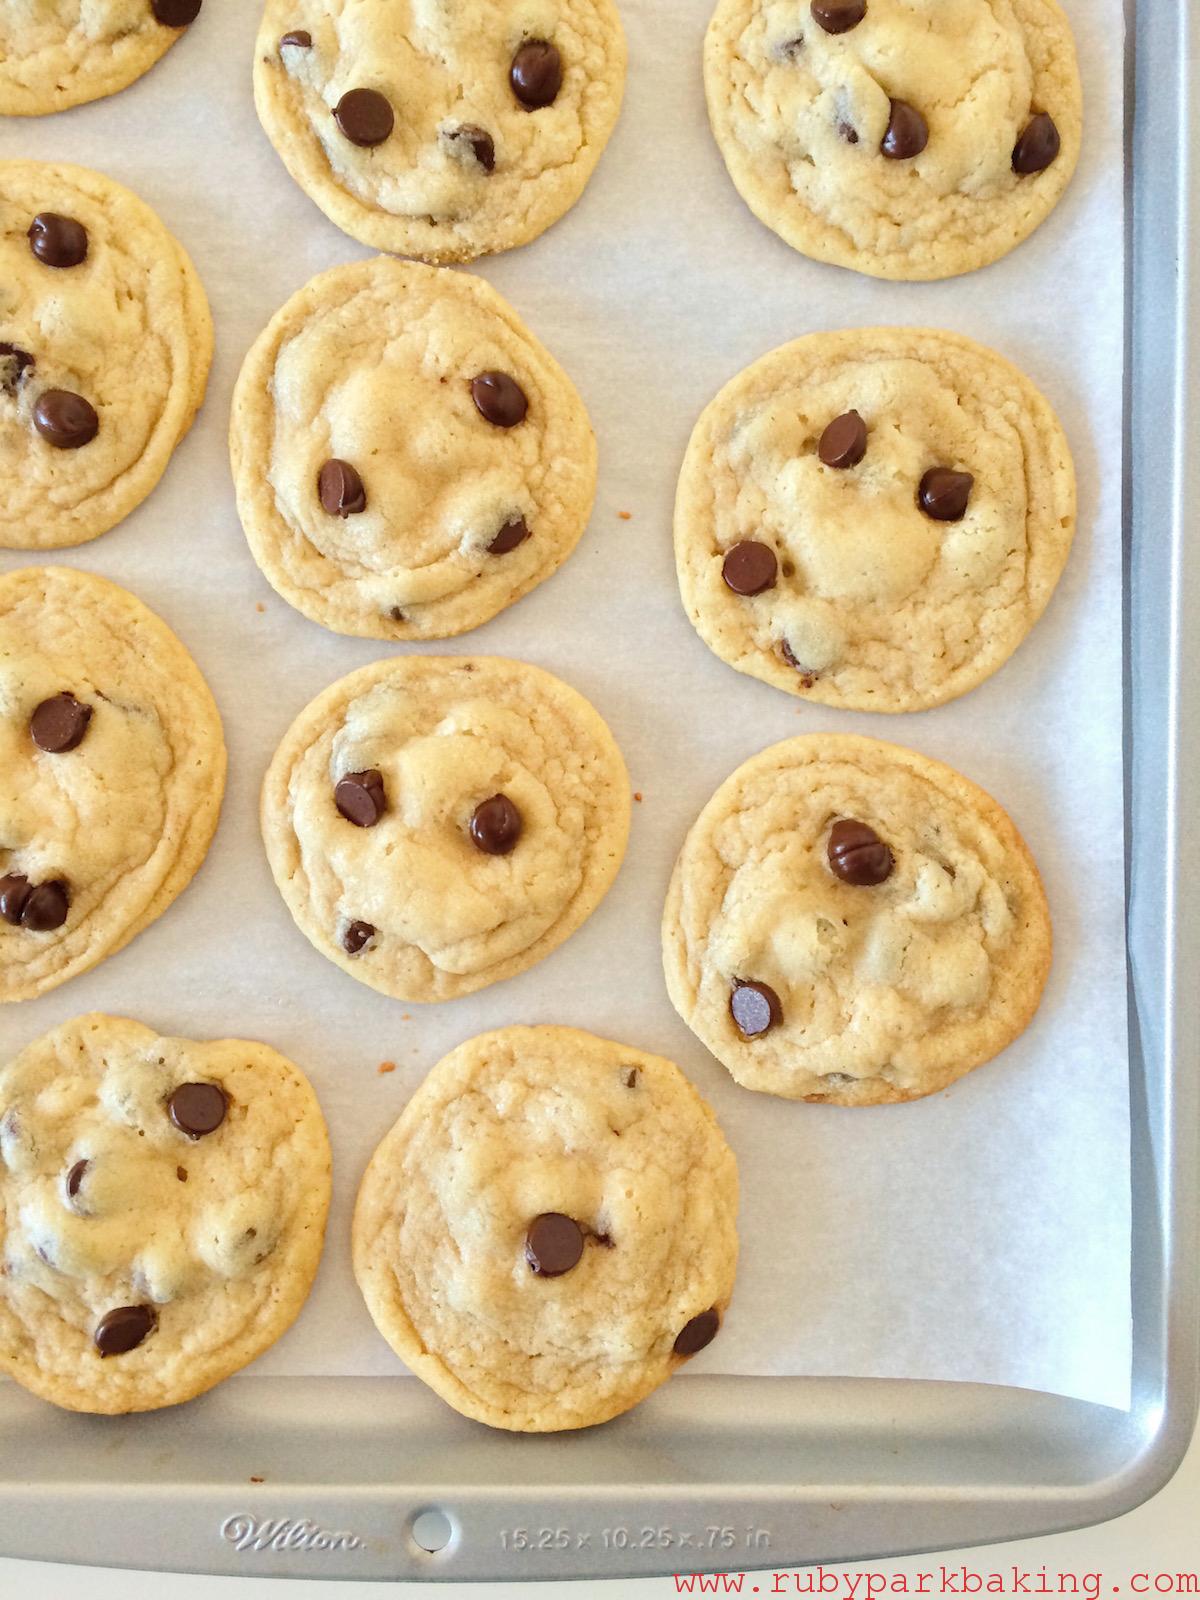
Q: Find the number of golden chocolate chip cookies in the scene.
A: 11